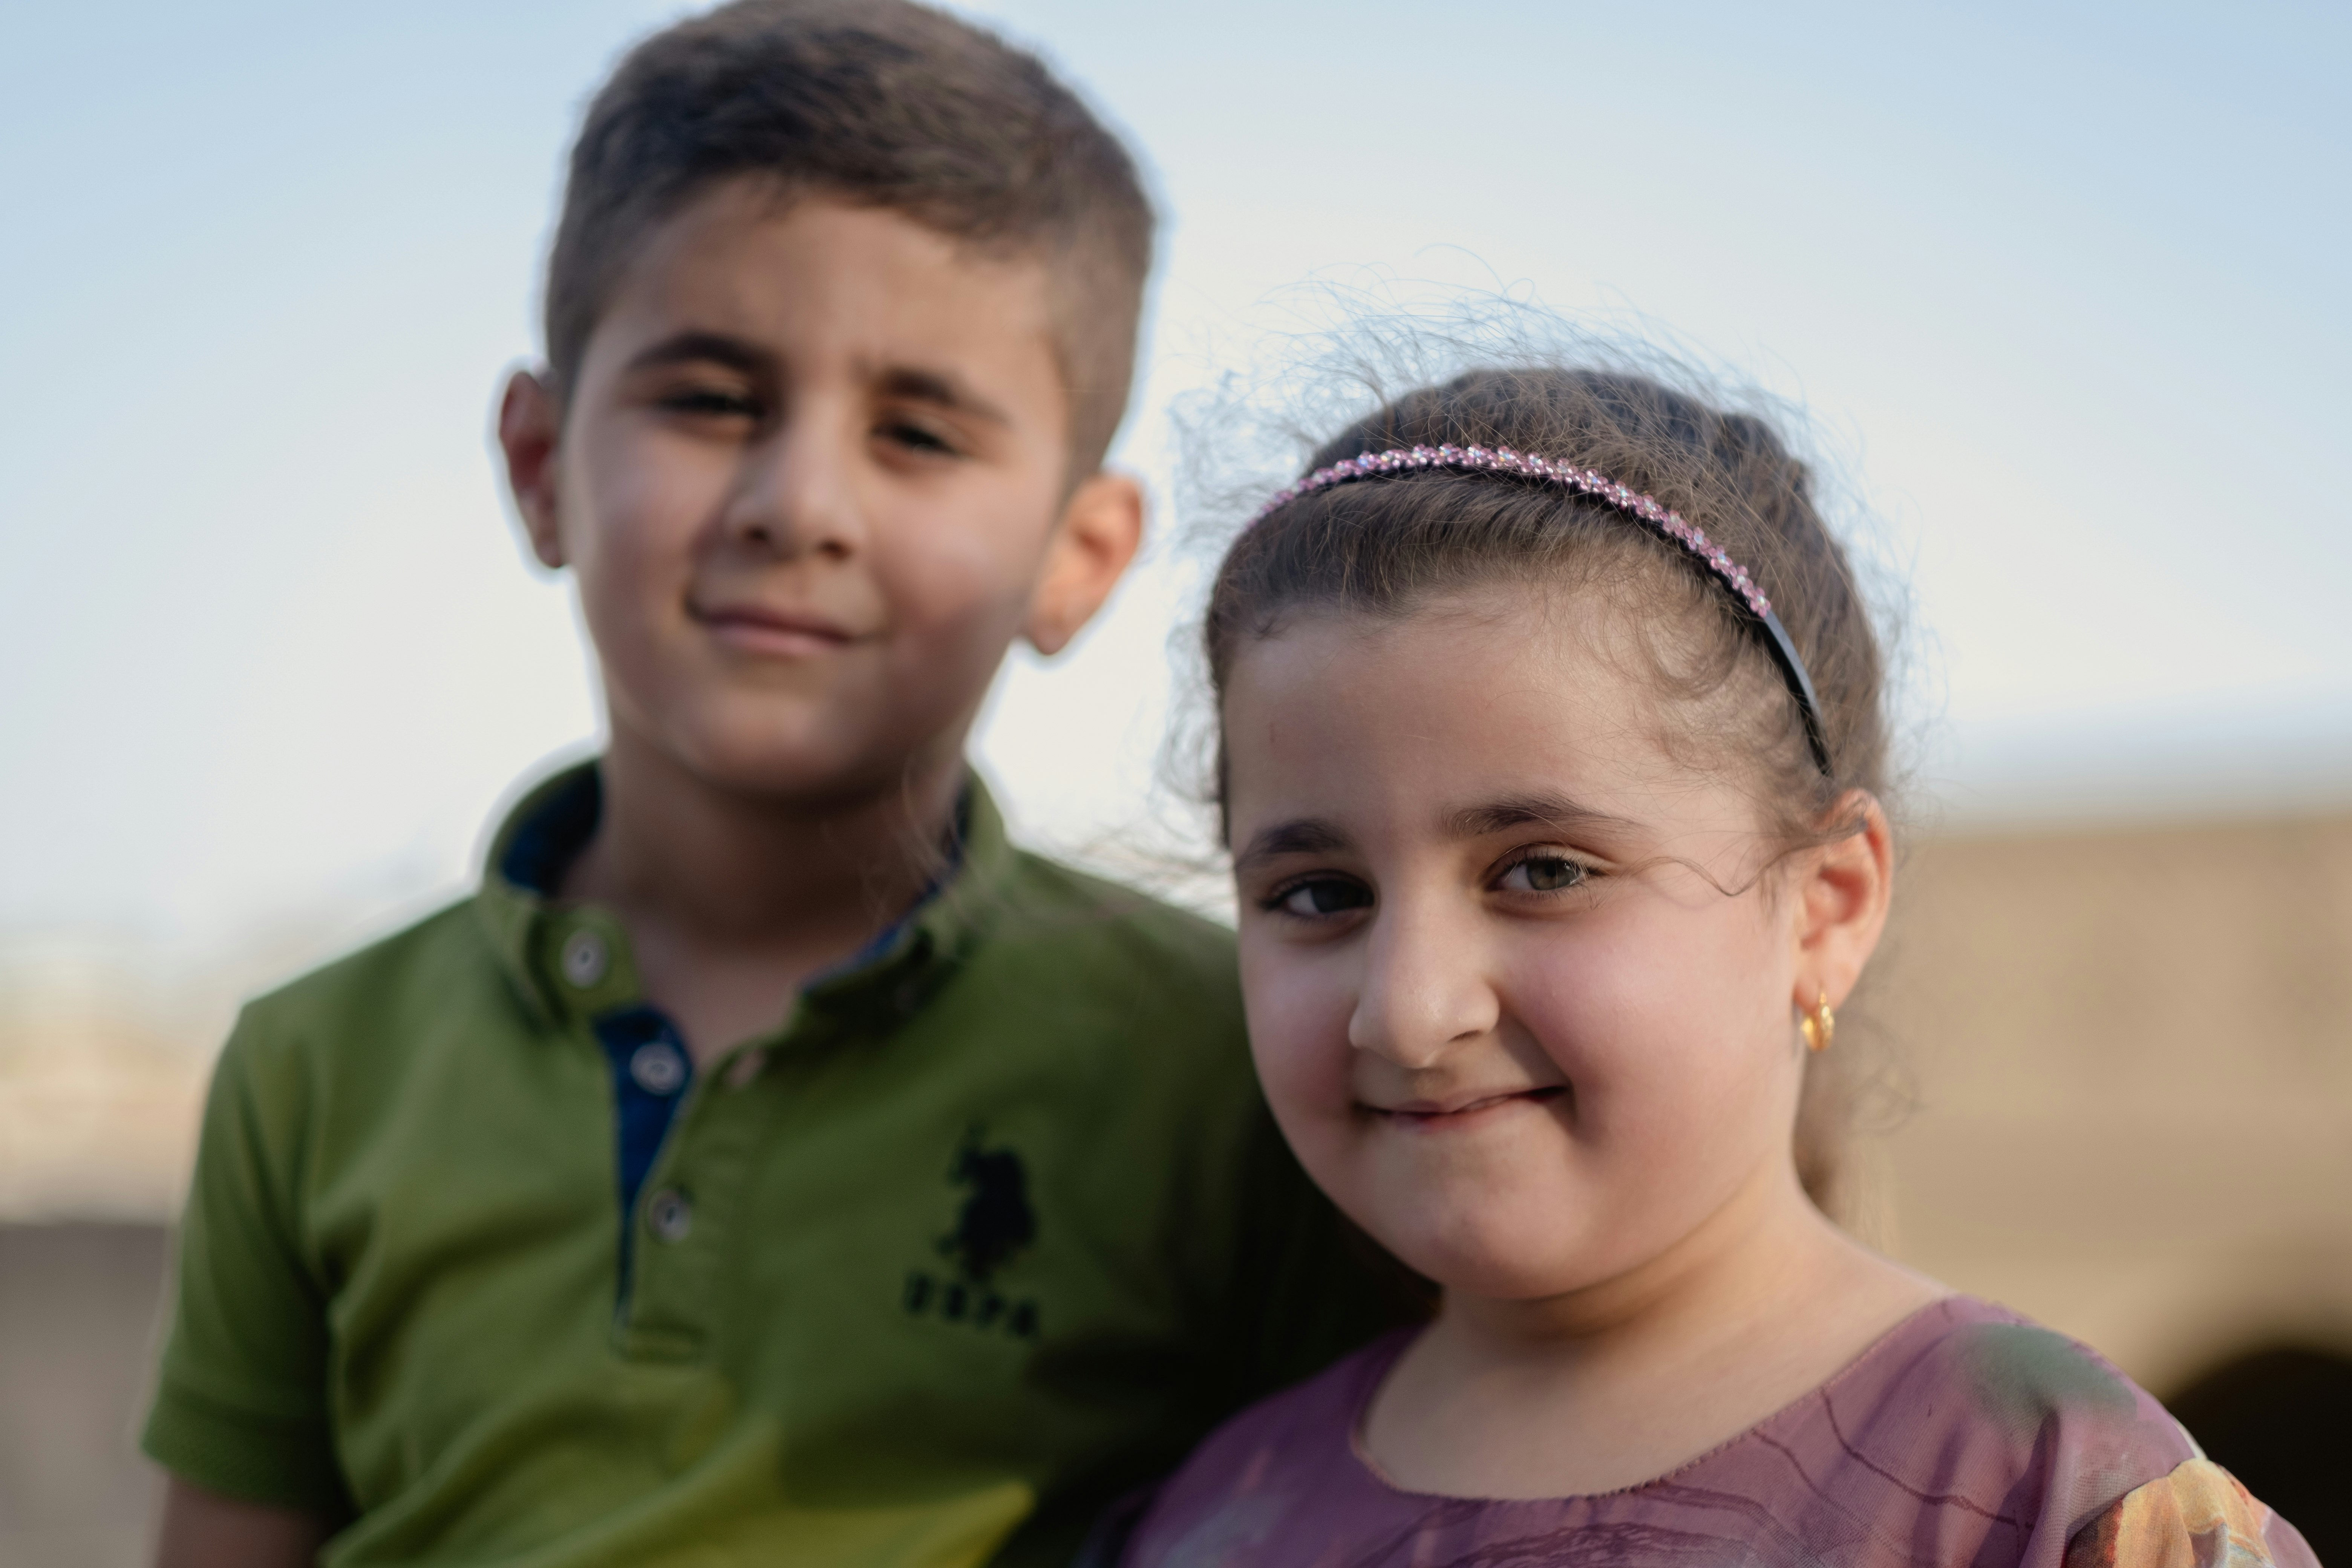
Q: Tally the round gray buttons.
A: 3